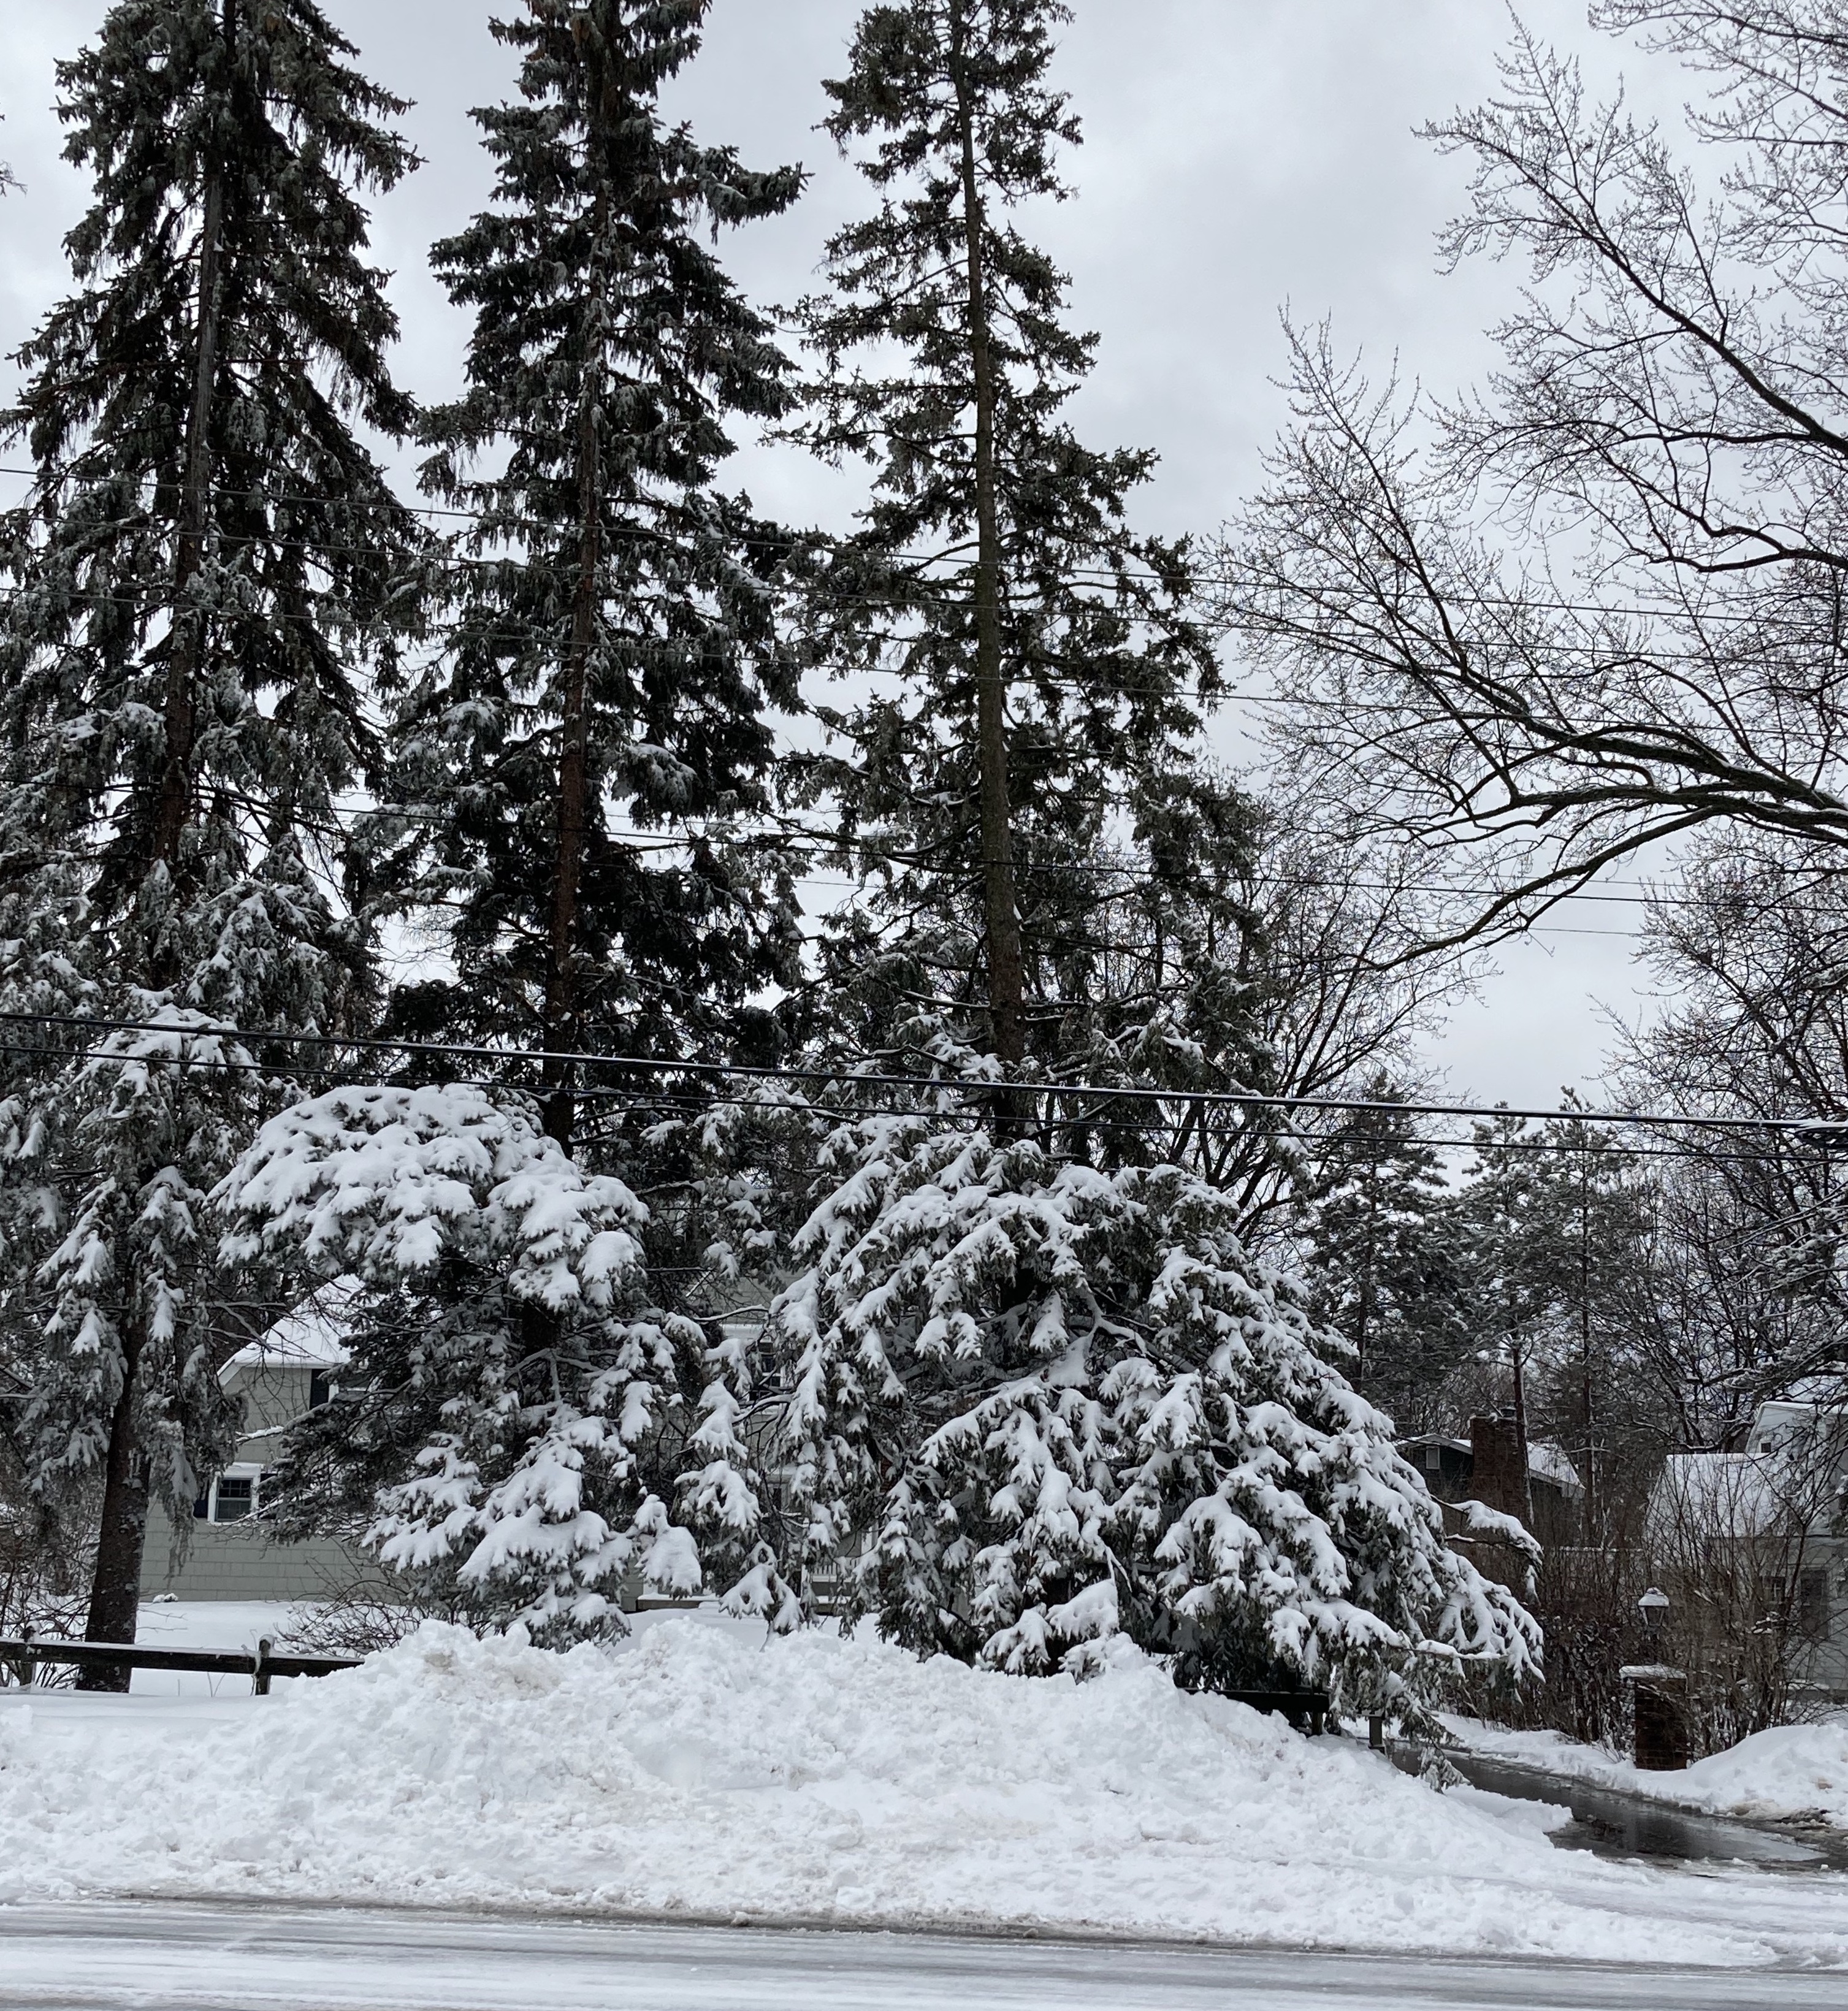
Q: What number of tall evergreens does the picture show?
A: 3